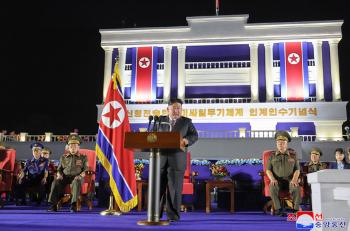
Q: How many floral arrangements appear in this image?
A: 2